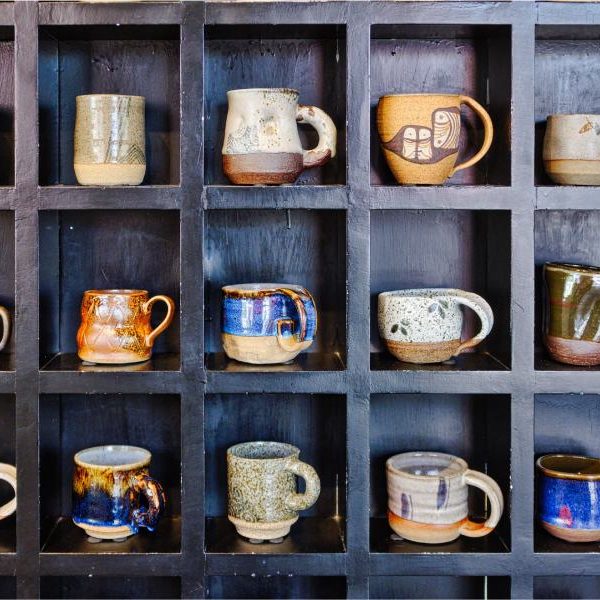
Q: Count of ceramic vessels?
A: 14